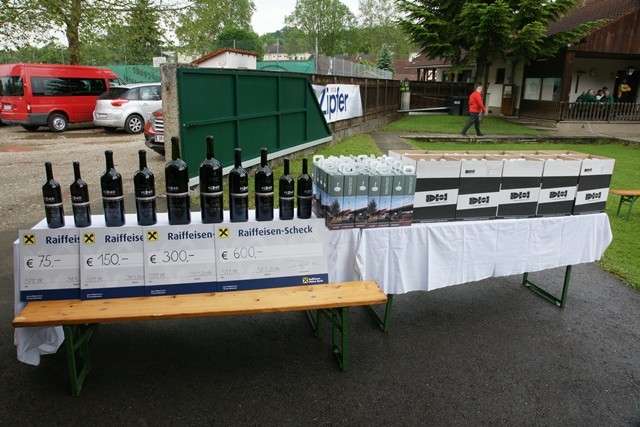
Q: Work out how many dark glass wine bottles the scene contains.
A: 10